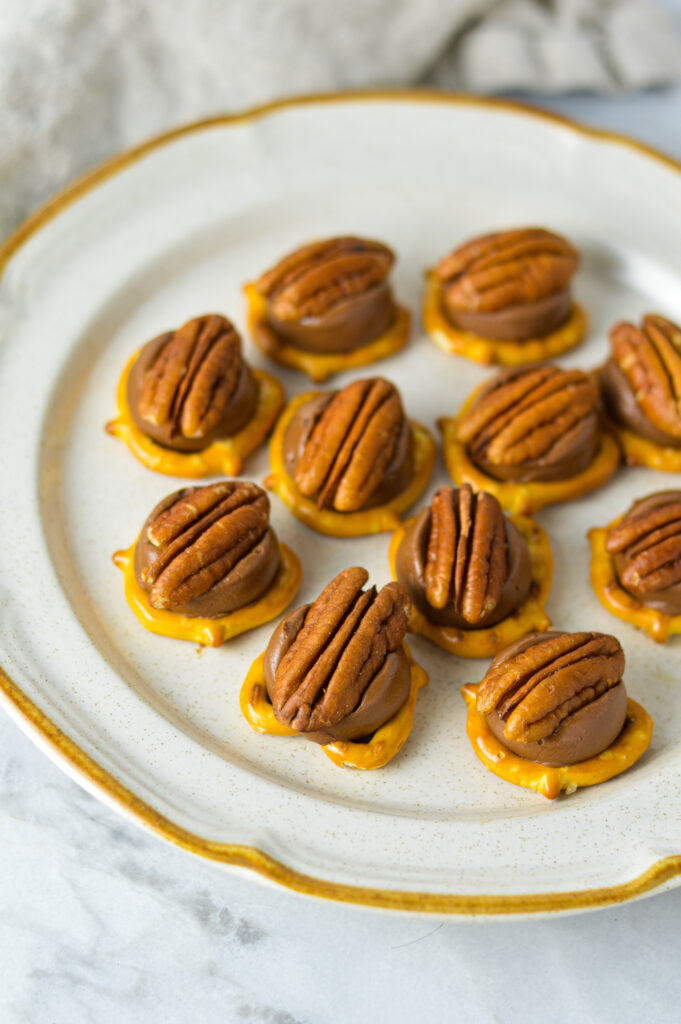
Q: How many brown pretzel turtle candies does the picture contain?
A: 11